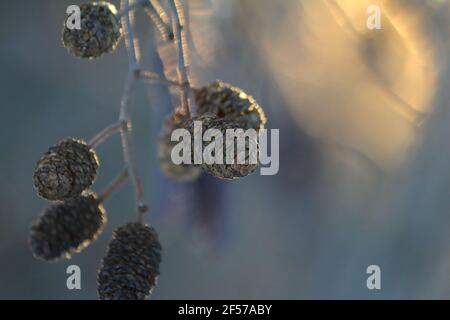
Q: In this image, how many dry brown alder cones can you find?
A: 7